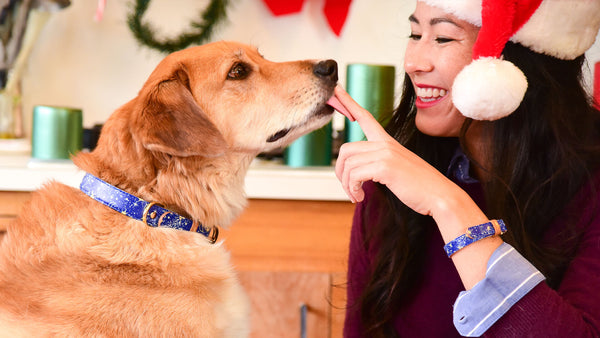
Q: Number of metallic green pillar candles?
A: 3